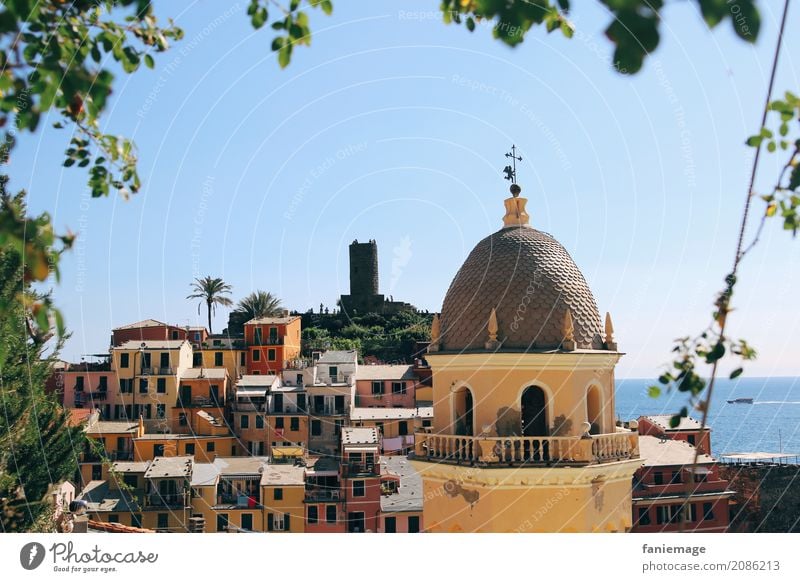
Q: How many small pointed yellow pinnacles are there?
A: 4